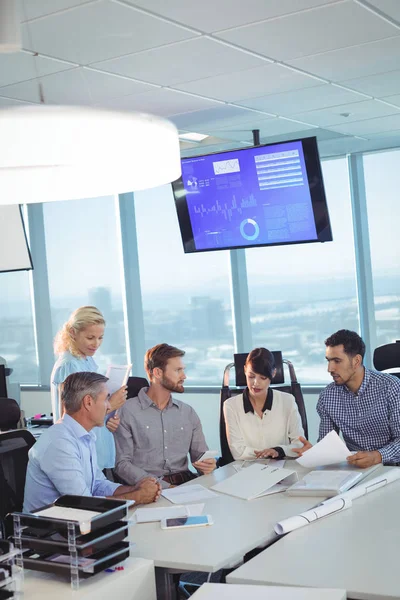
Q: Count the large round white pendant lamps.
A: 1